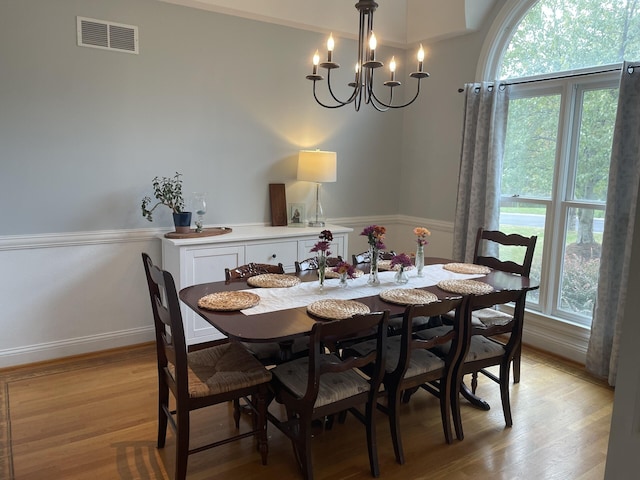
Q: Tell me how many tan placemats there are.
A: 8